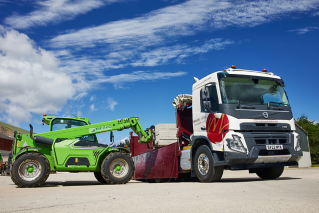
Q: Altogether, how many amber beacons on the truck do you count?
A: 2